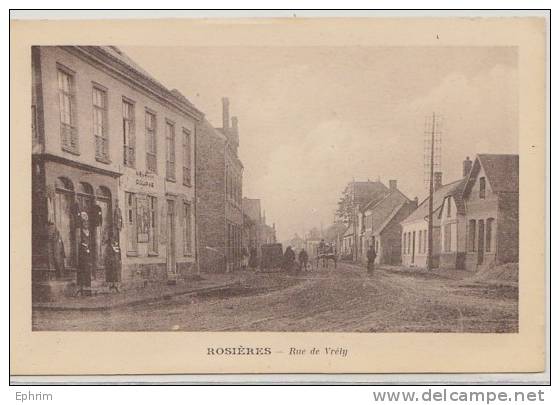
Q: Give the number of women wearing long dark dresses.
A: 2